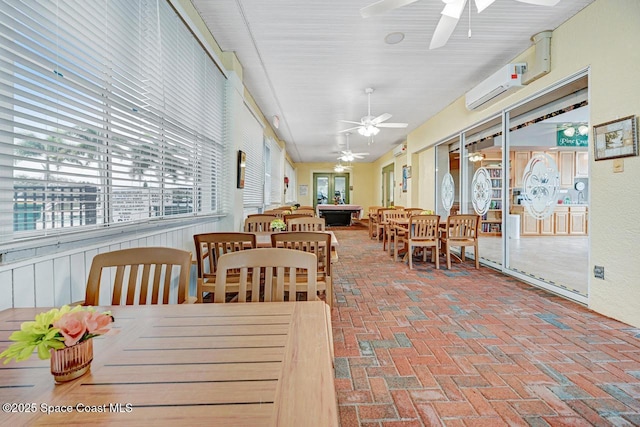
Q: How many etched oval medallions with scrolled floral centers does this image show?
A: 3